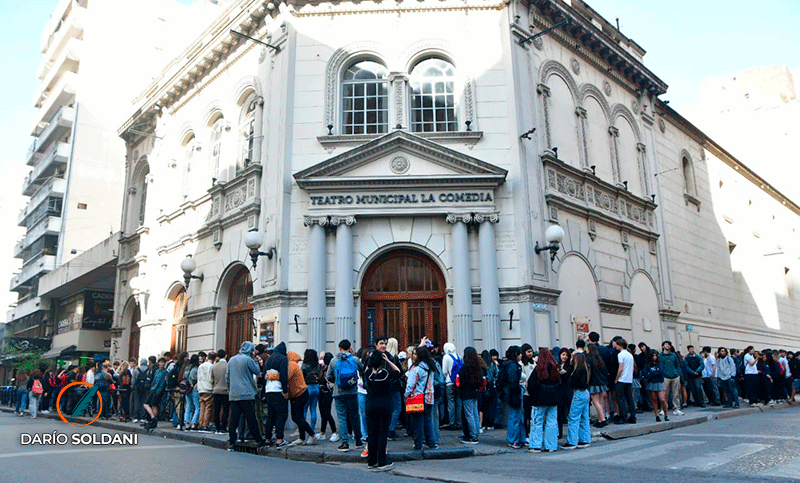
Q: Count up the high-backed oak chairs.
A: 0